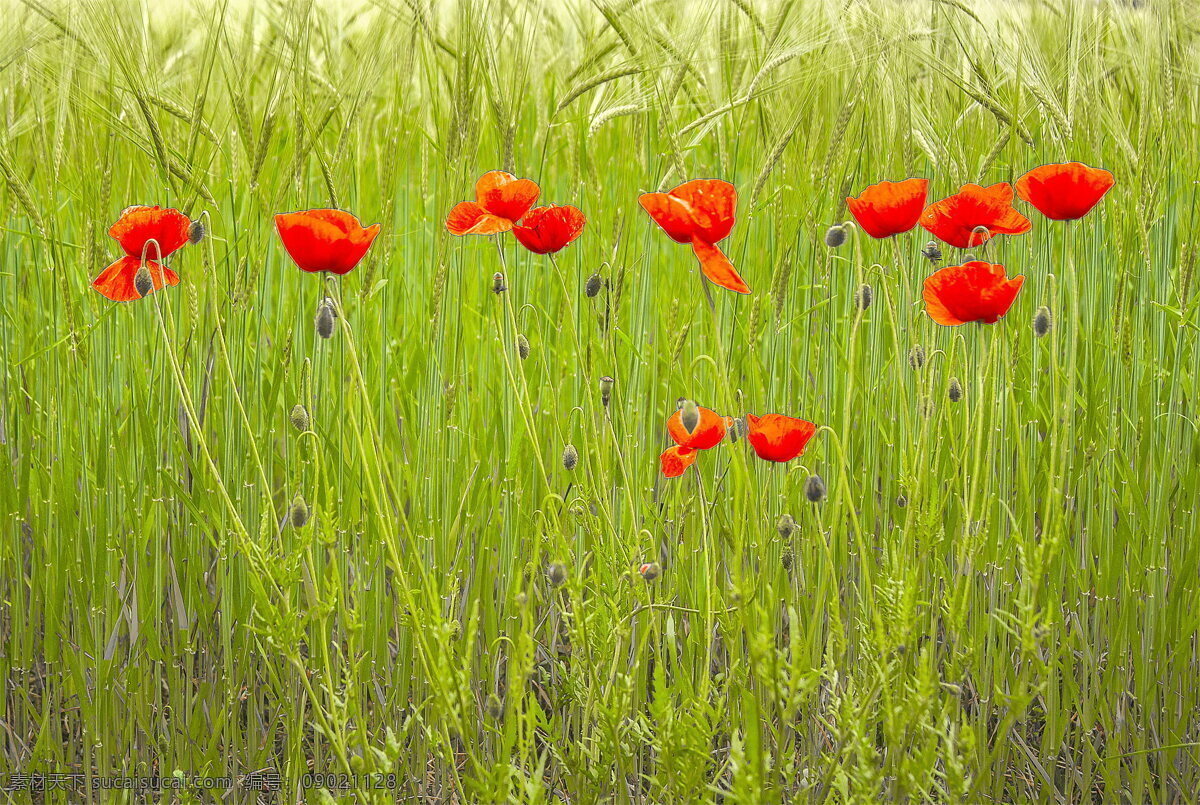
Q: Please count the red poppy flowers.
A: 11